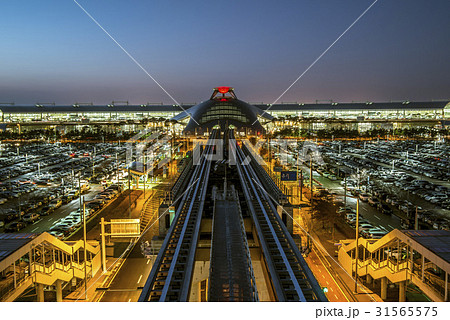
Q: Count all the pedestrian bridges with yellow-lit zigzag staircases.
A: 2